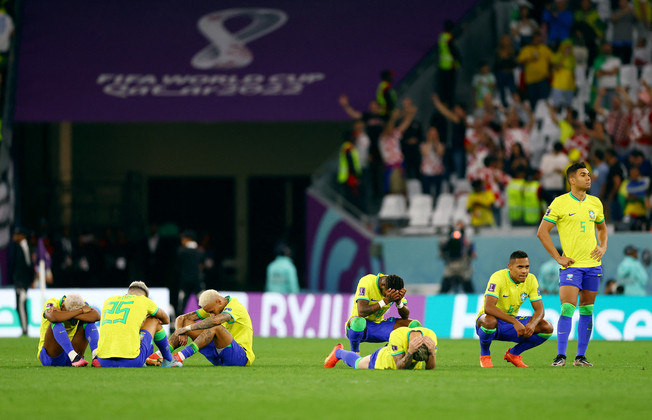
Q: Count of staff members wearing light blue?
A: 3